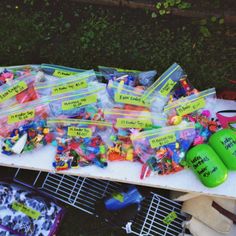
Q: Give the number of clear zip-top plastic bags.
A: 13